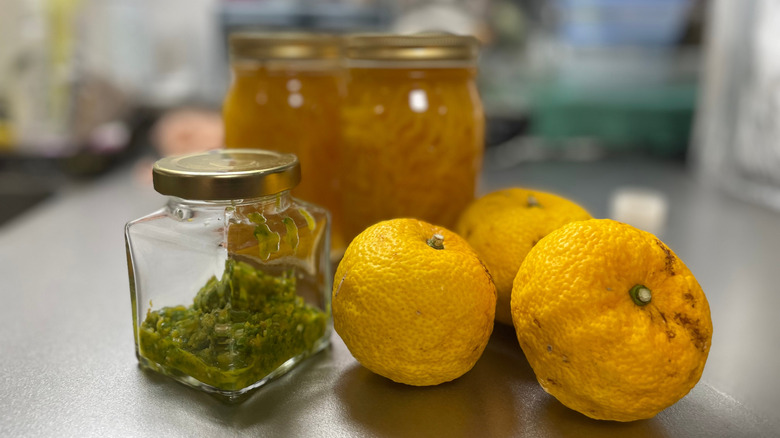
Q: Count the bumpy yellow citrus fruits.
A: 3